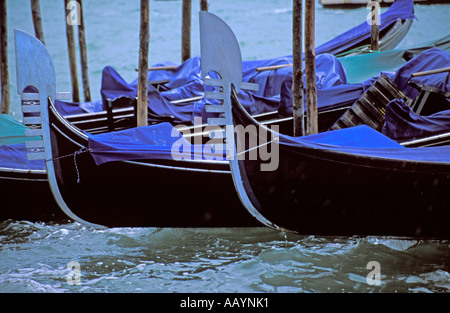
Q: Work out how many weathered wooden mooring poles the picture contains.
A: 10